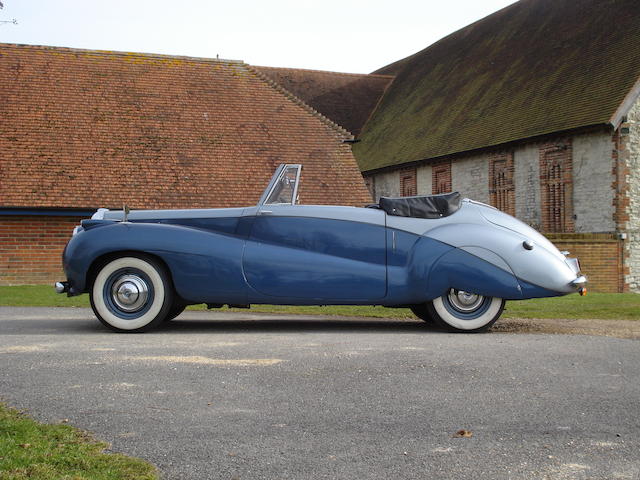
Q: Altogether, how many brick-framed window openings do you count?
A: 4